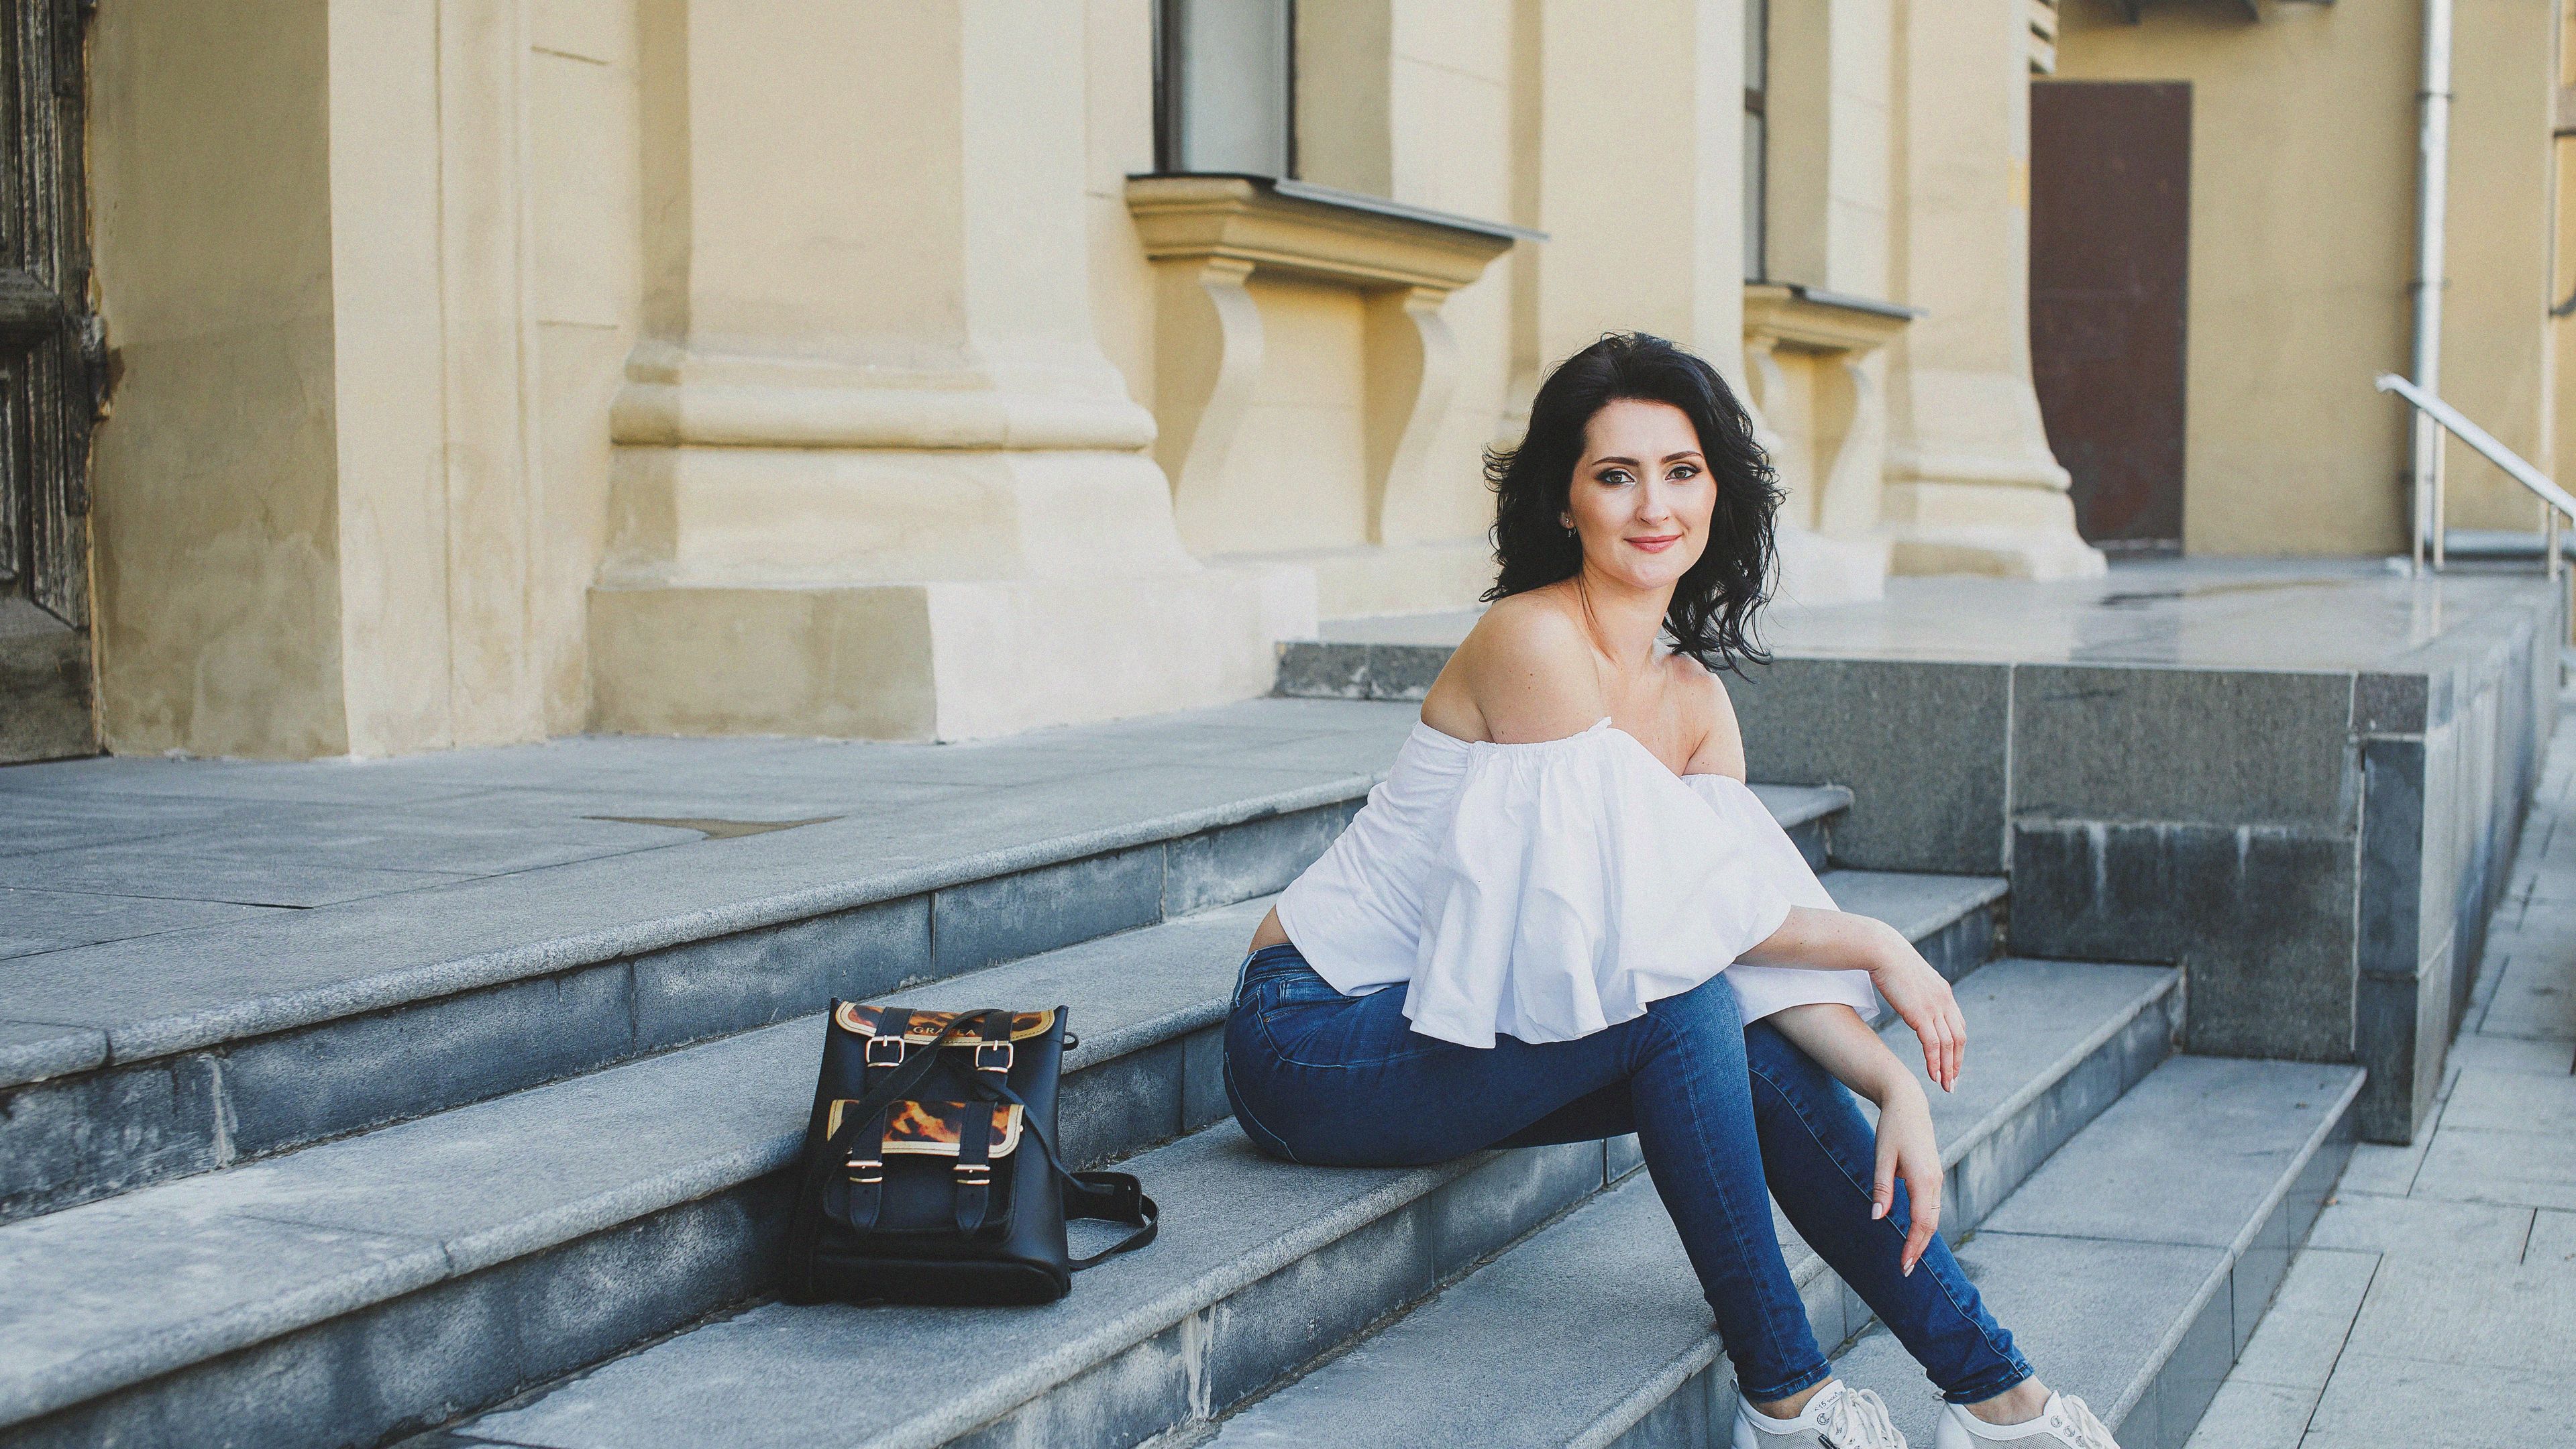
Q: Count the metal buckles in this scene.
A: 4